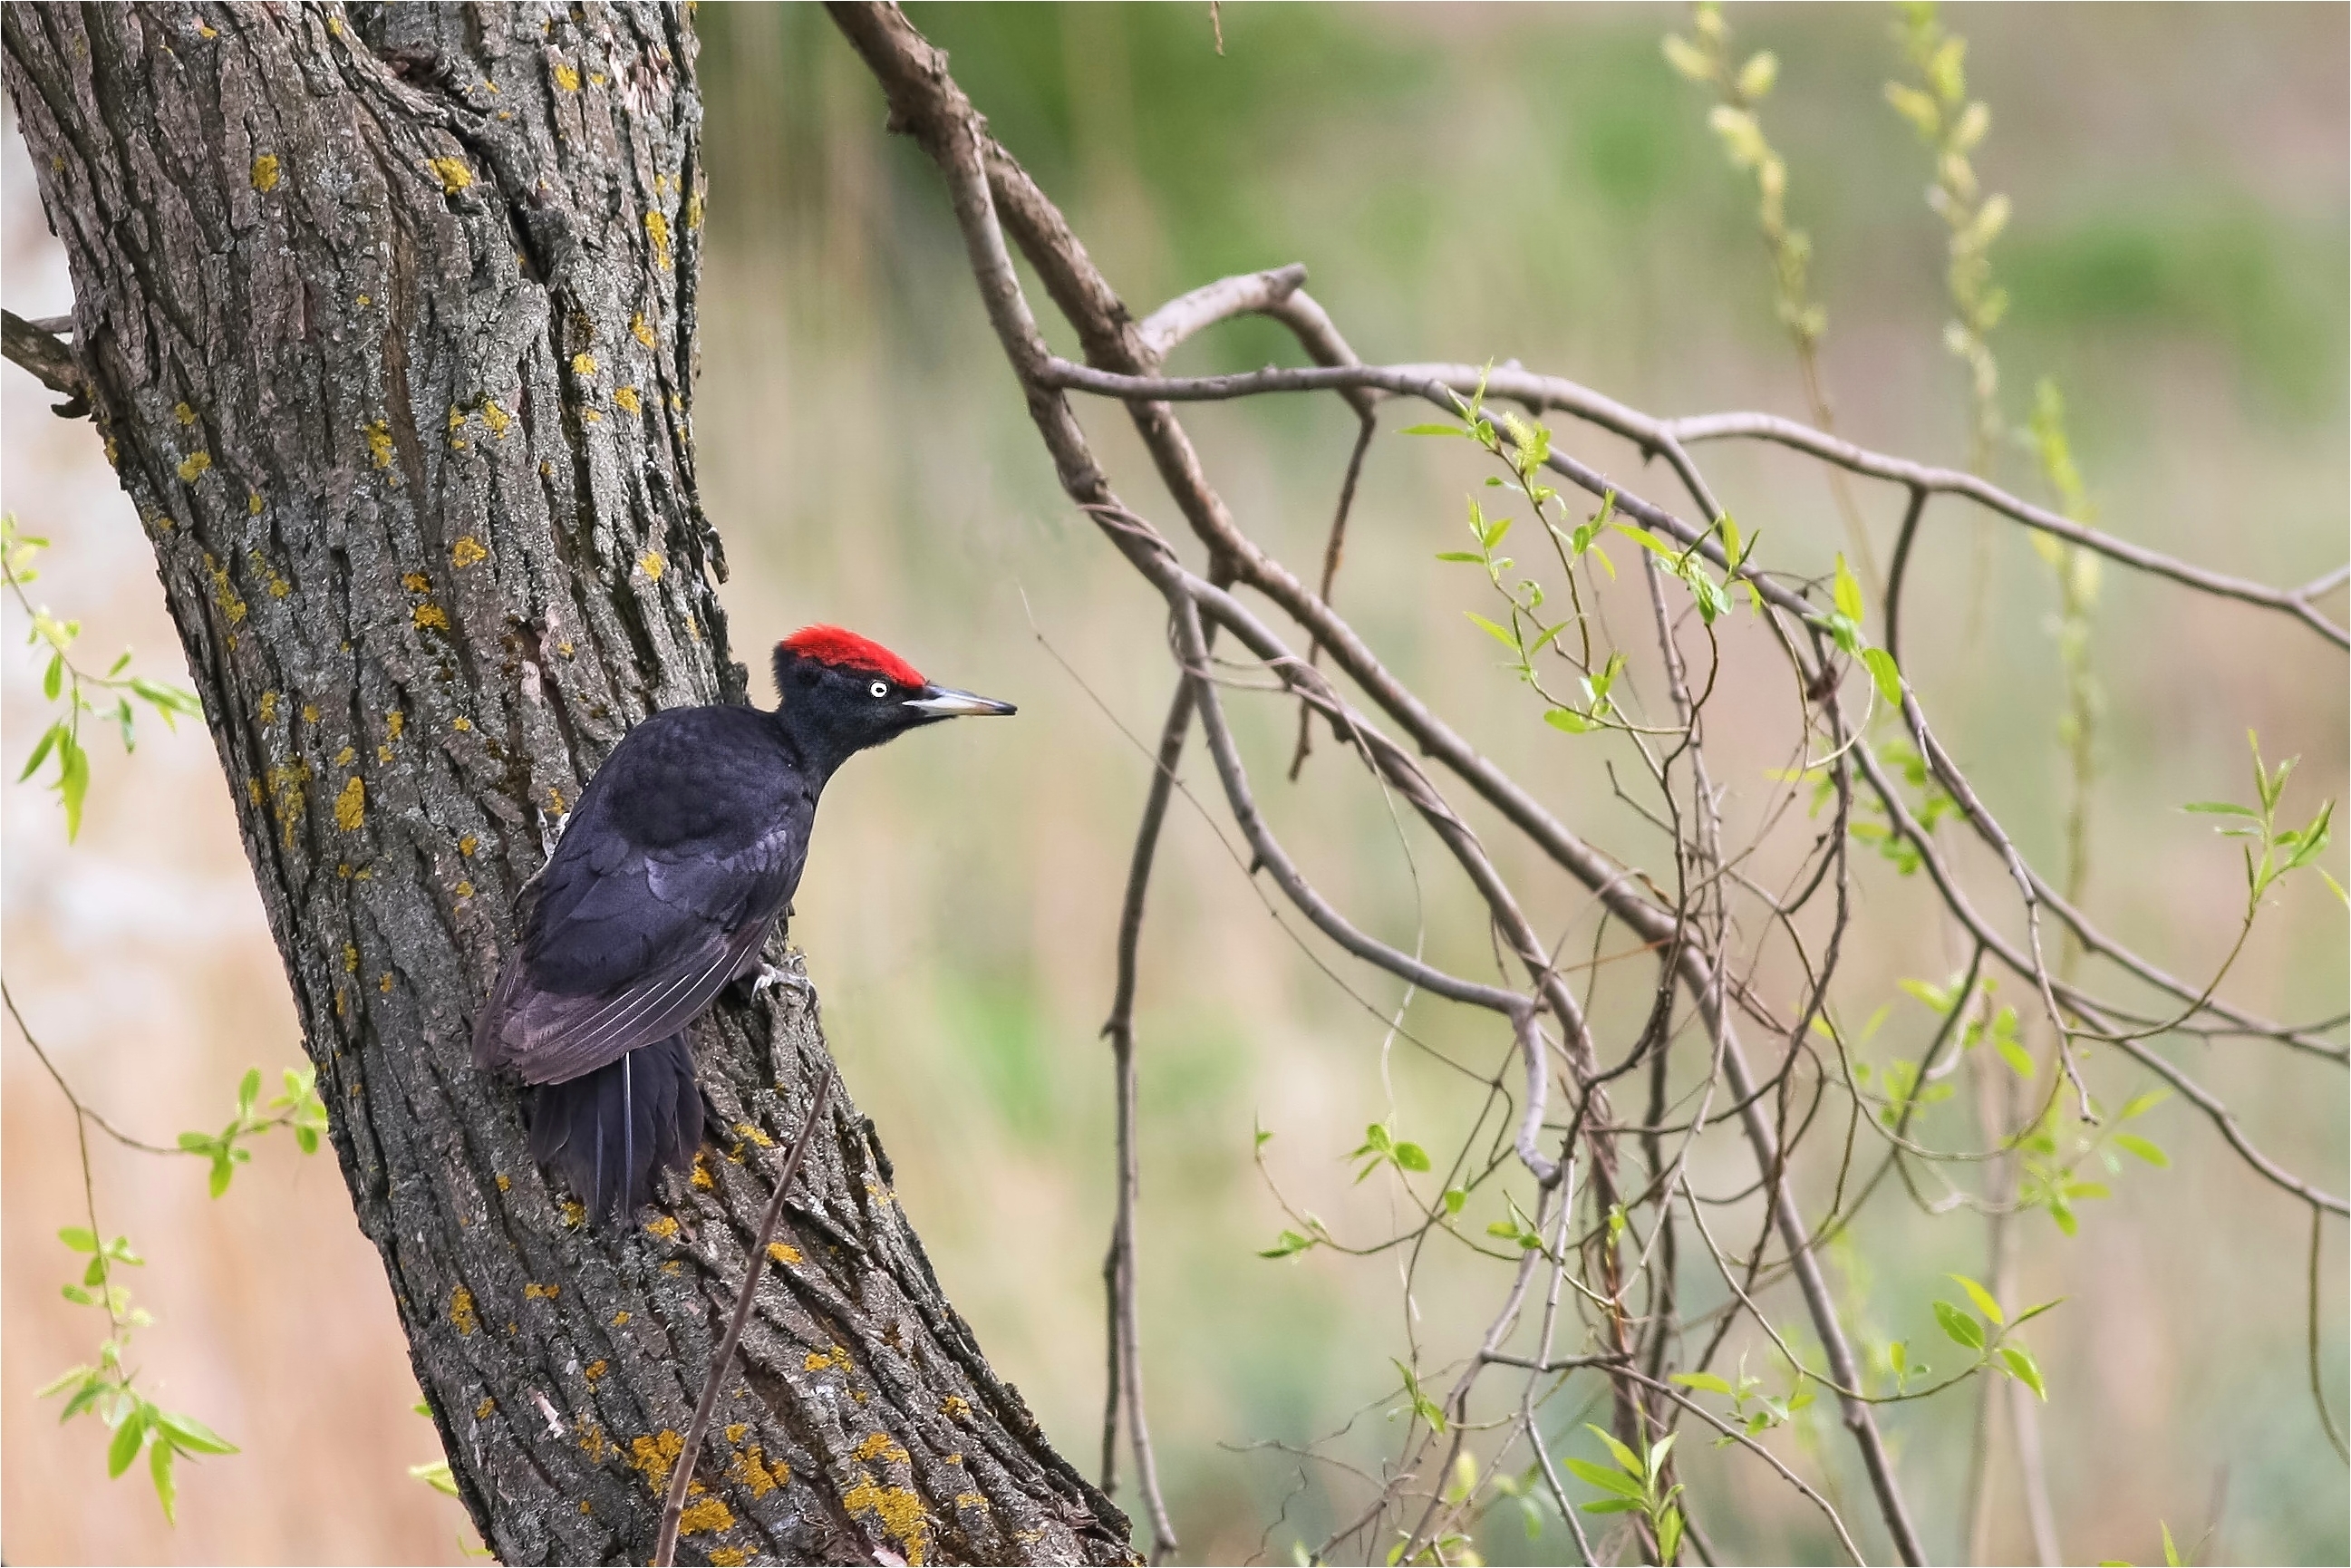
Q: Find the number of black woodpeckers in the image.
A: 1